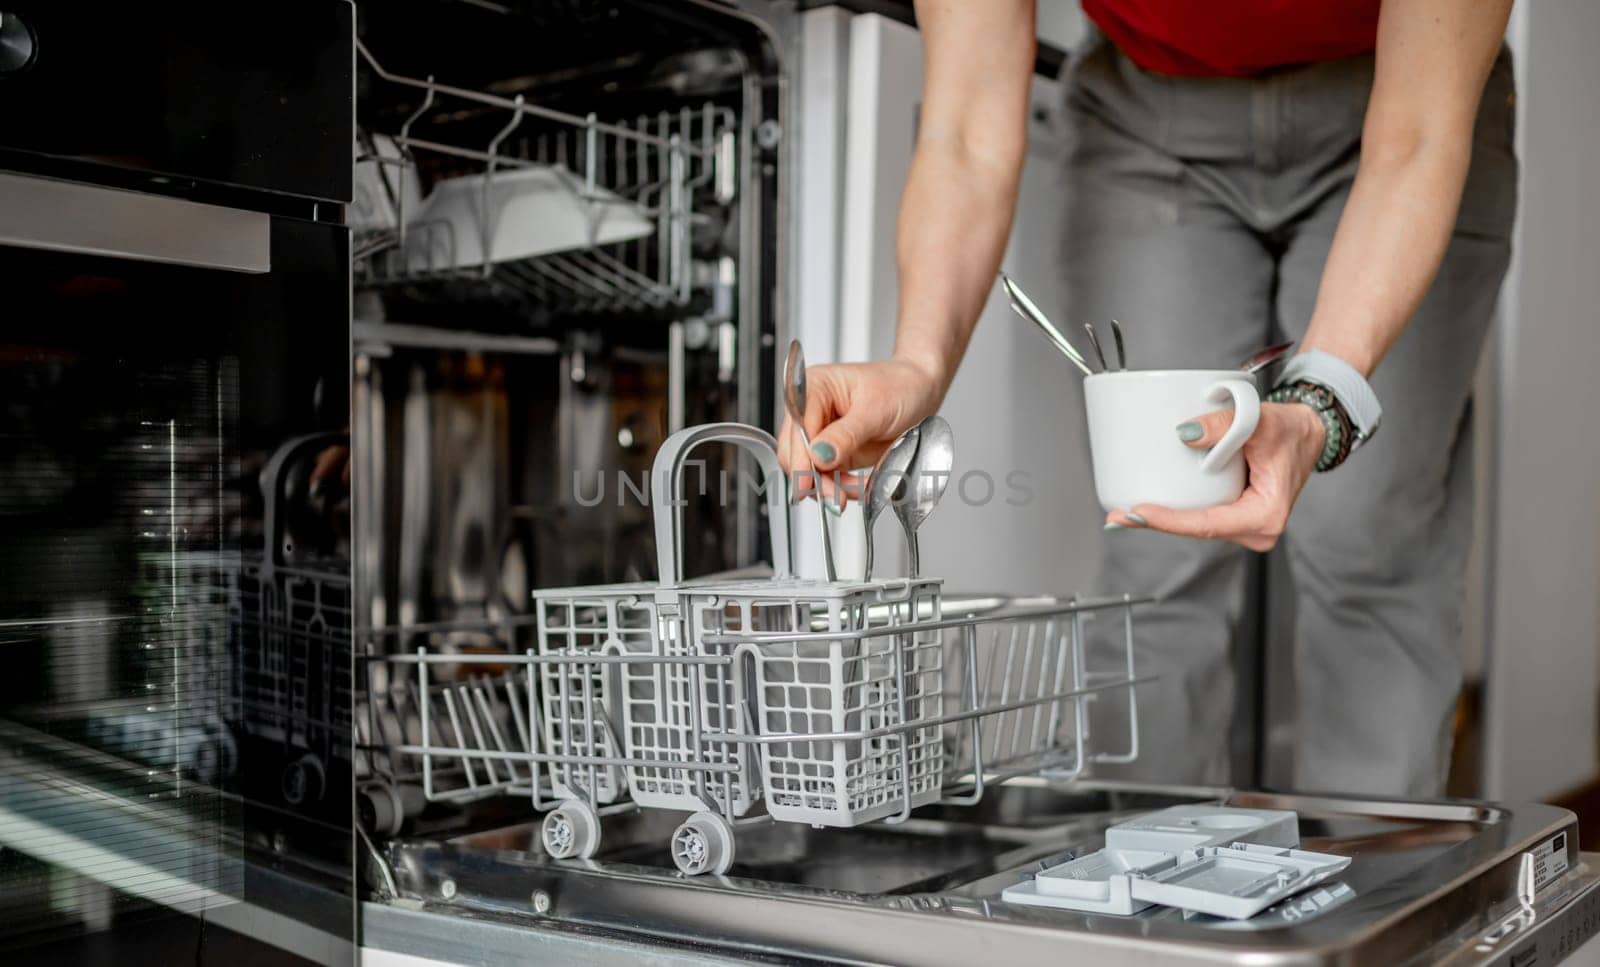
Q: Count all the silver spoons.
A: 3